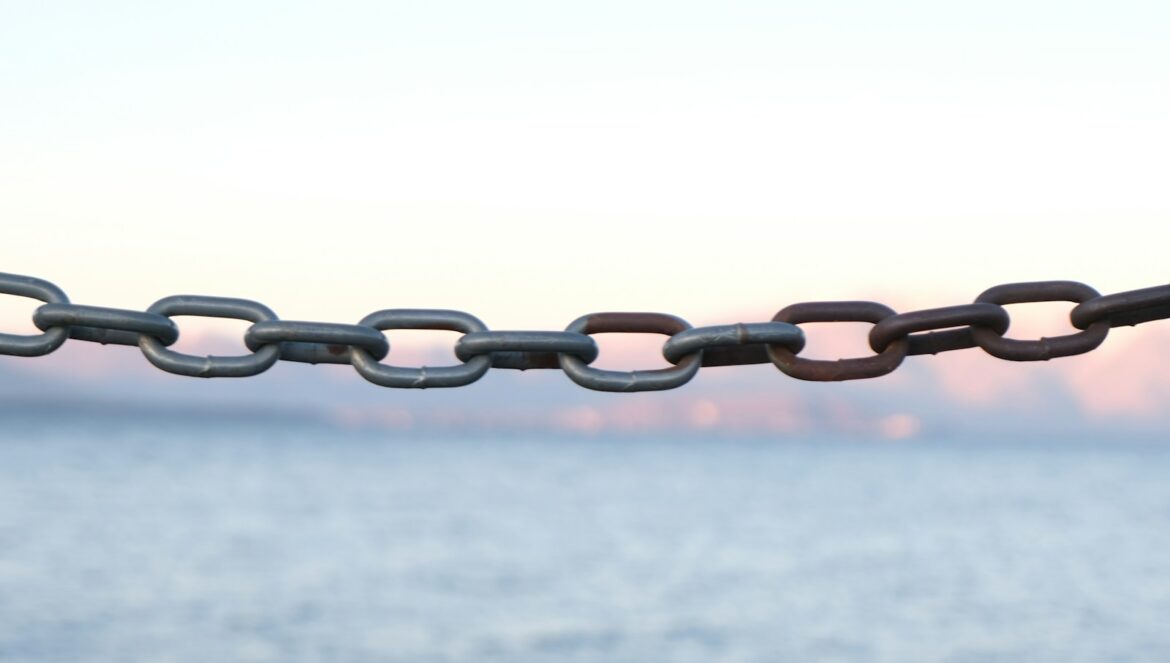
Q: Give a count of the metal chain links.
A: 12